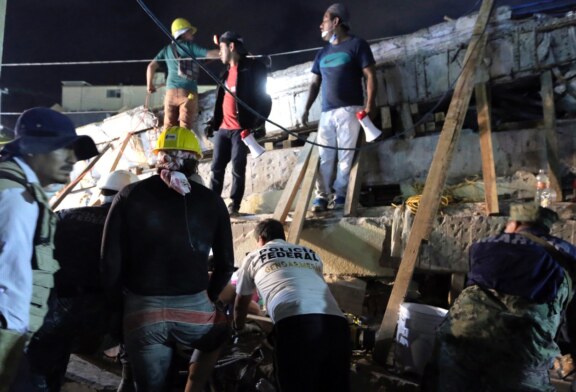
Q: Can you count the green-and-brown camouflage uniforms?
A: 1